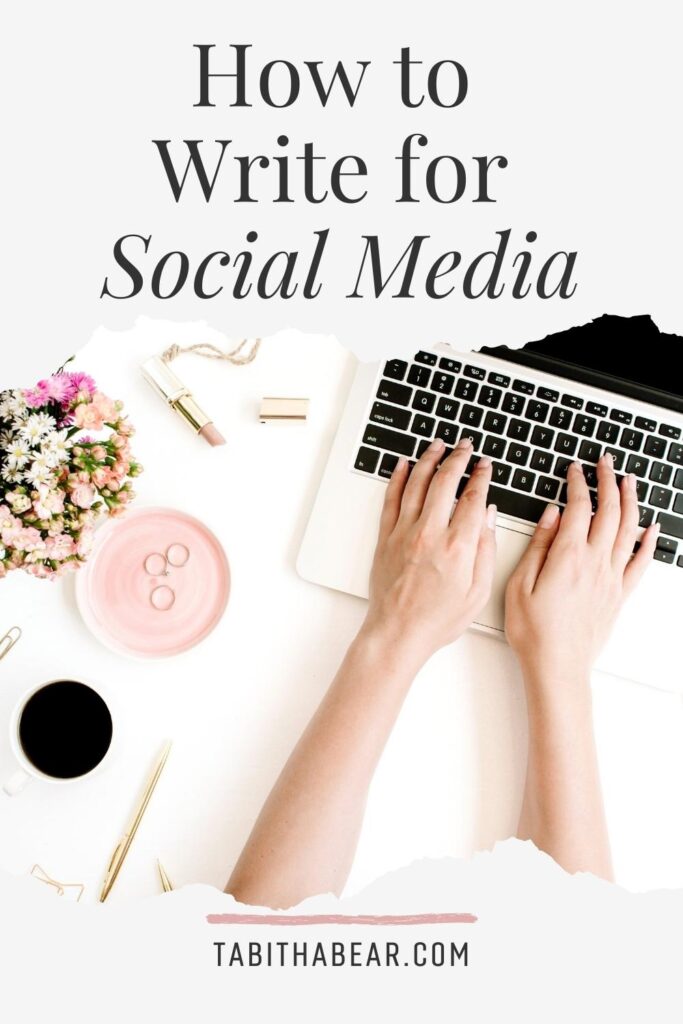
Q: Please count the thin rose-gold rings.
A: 3